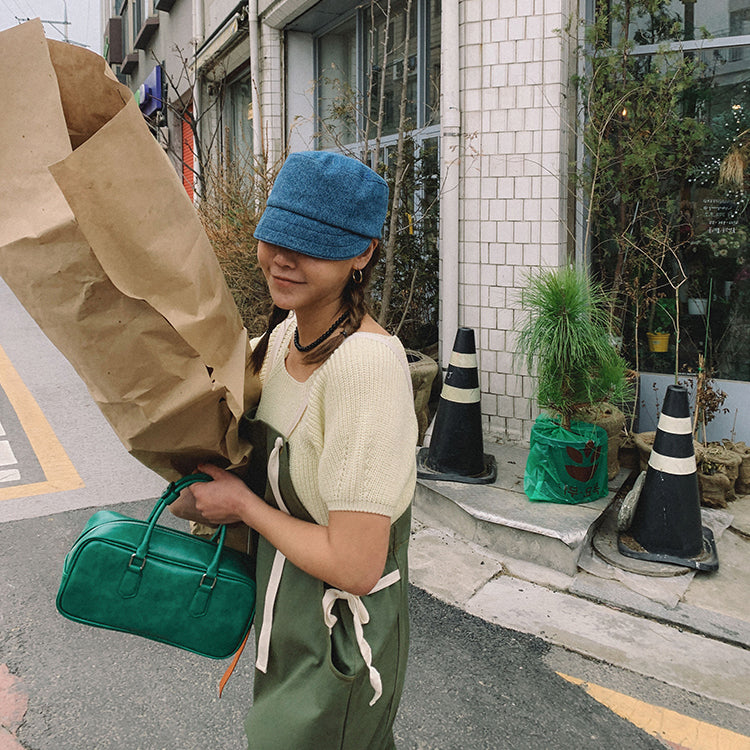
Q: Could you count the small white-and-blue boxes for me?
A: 0